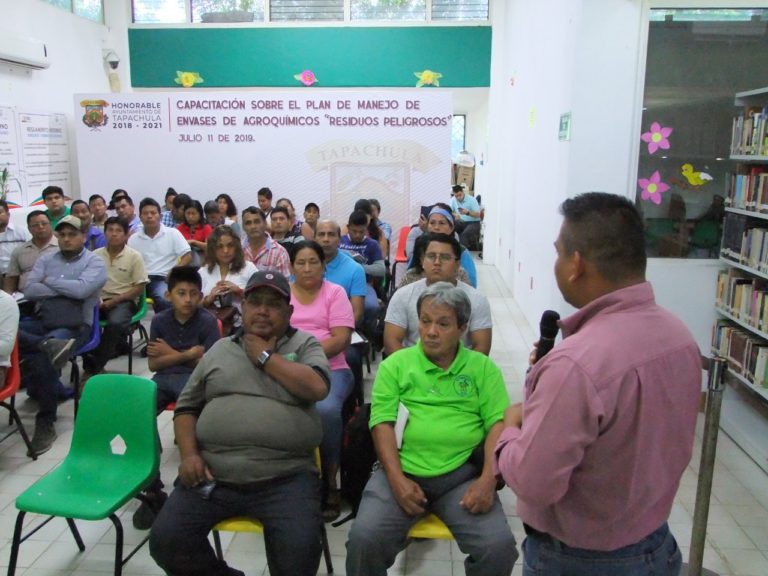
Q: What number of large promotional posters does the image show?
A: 1